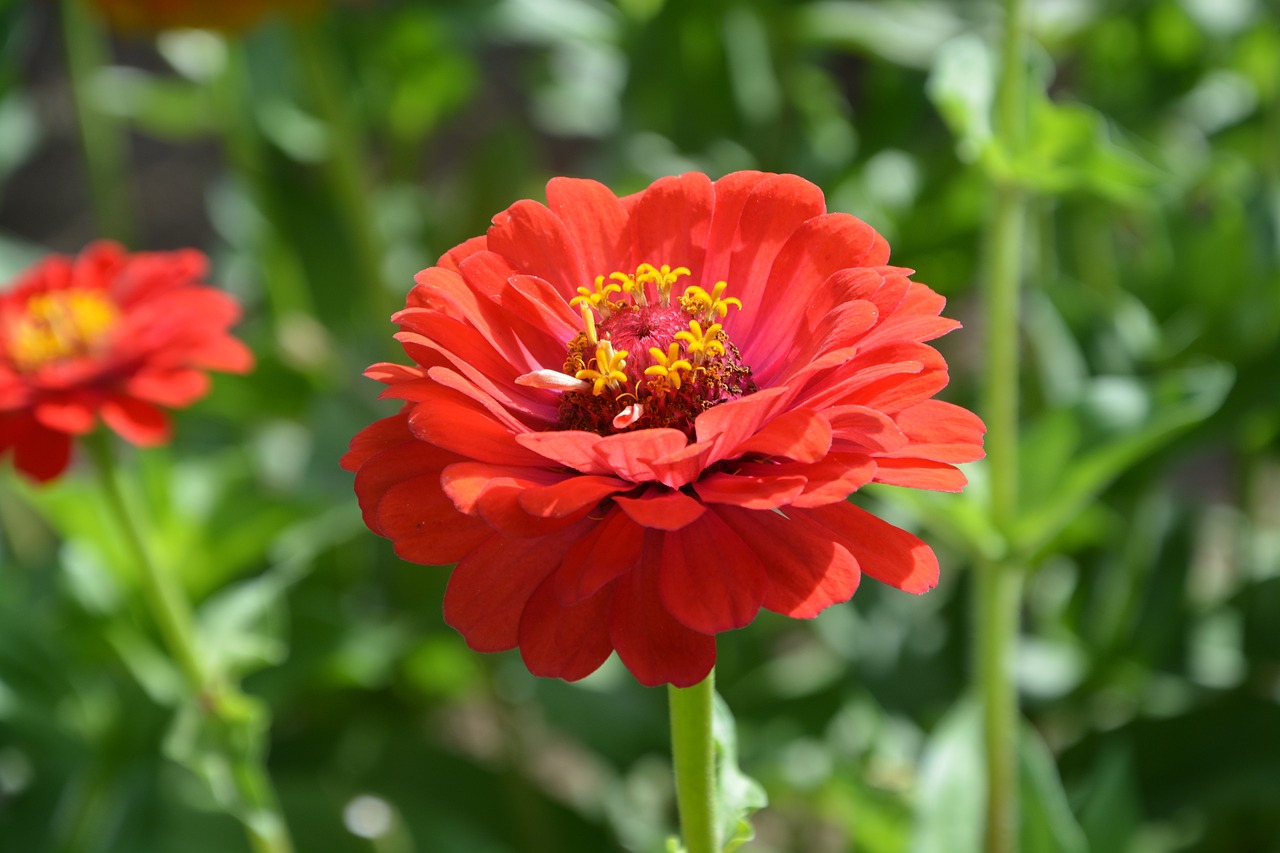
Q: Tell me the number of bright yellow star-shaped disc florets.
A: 7